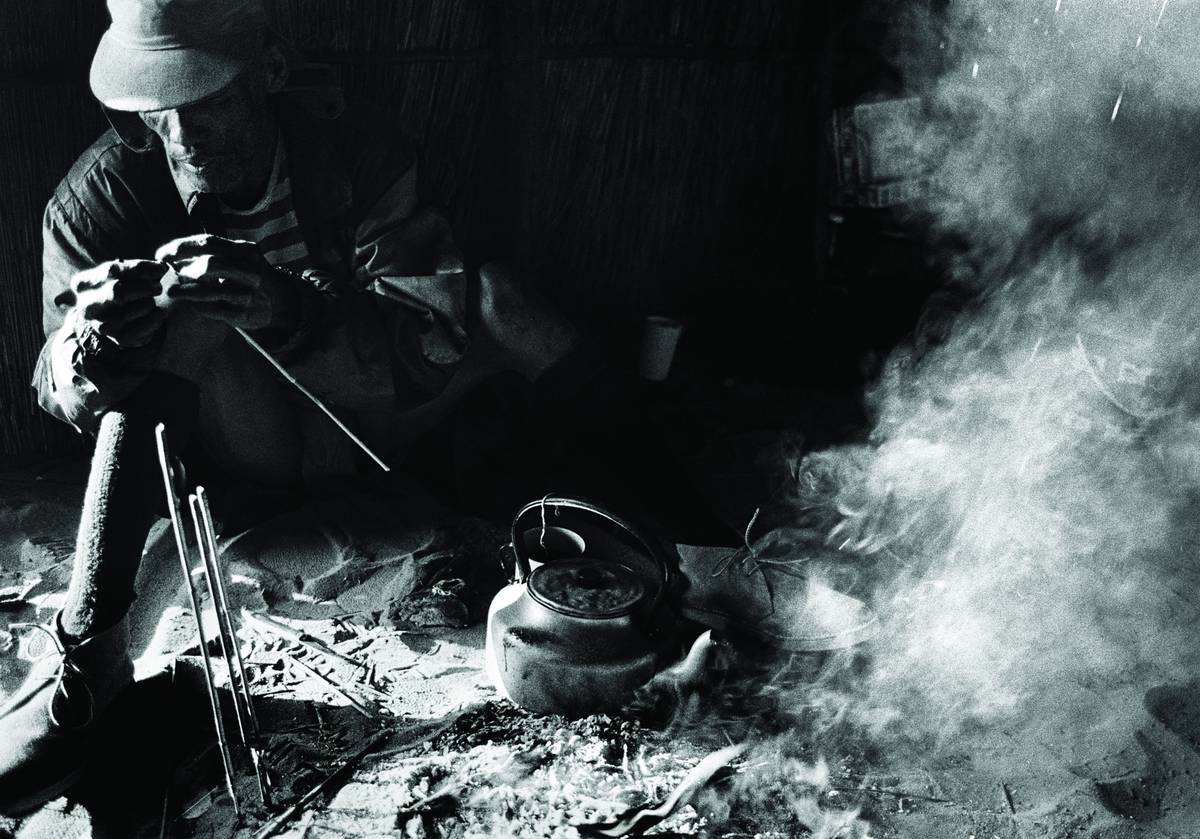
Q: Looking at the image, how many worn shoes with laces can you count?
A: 2